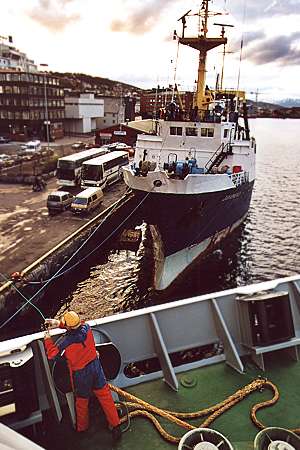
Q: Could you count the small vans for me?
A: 2